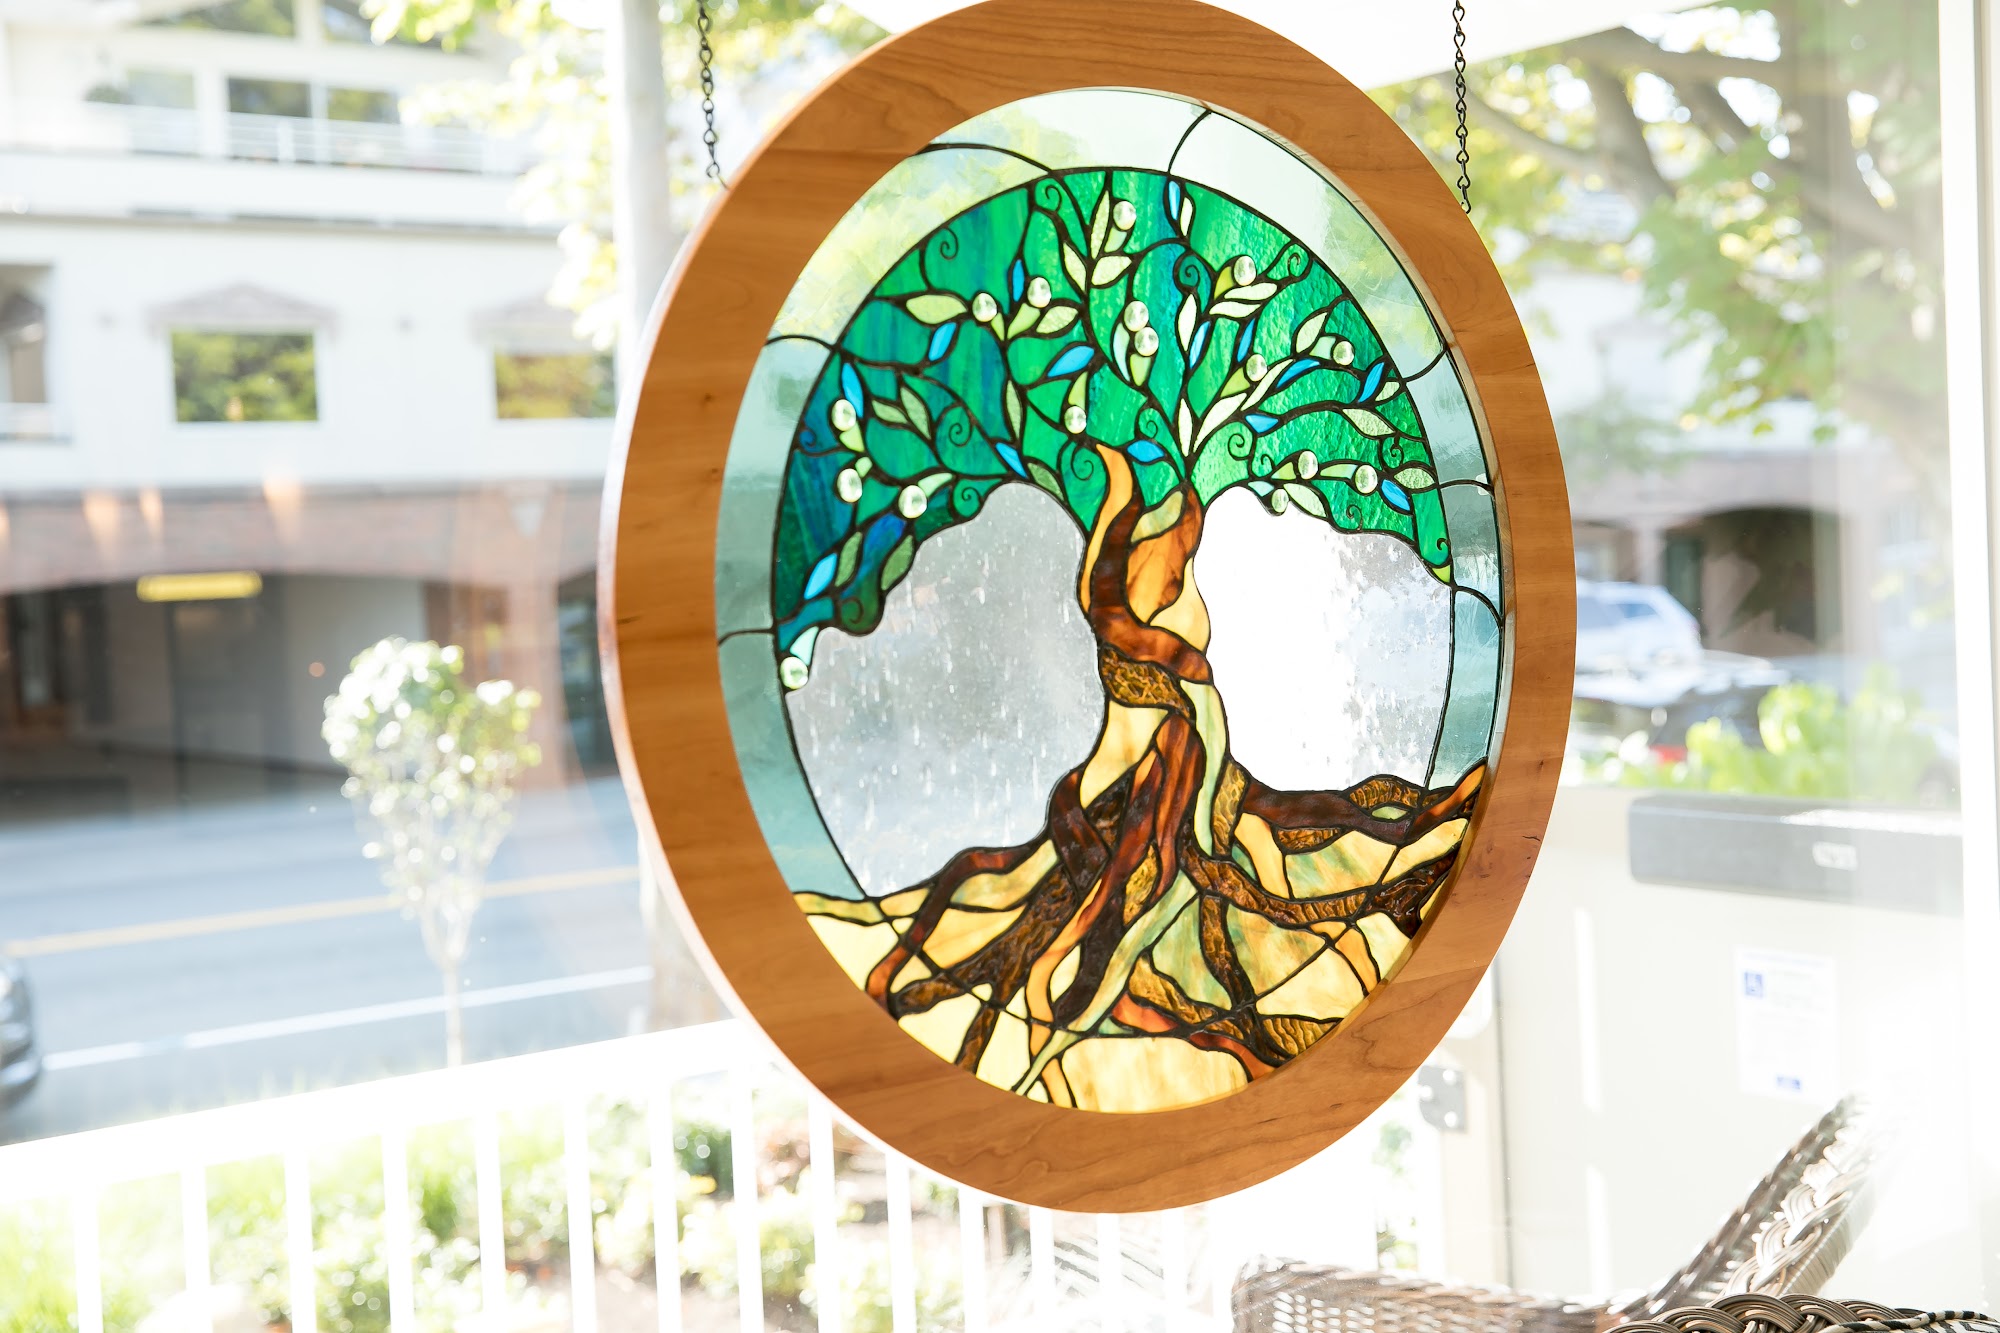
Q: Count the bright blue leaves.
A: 14